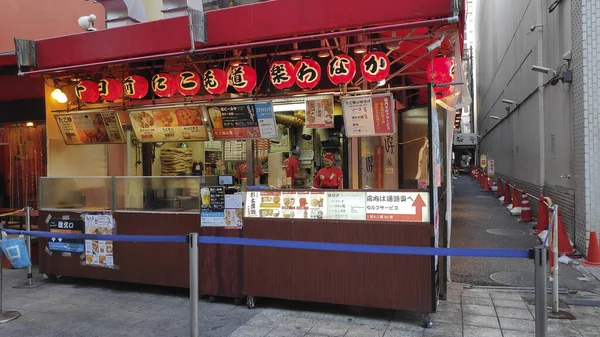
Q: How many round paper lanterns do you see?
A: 12